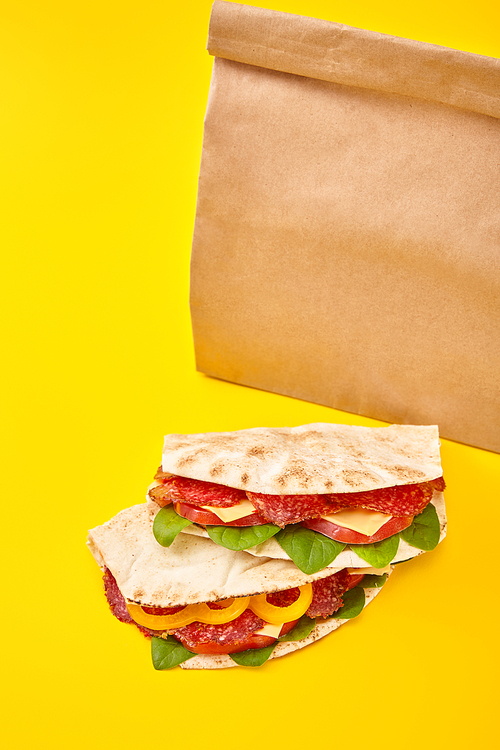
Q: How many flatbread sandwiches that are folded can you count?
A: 2